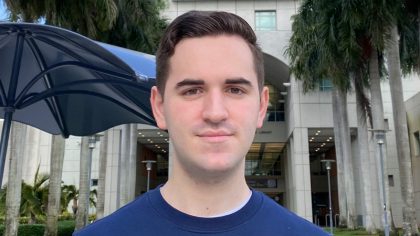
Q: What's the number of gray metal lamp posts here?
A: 4